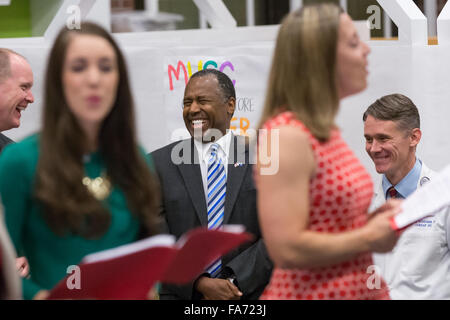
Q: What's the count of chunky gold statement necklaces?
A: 1